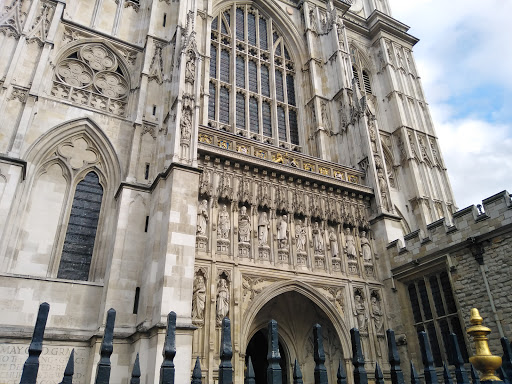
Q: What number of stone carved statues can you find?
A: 14